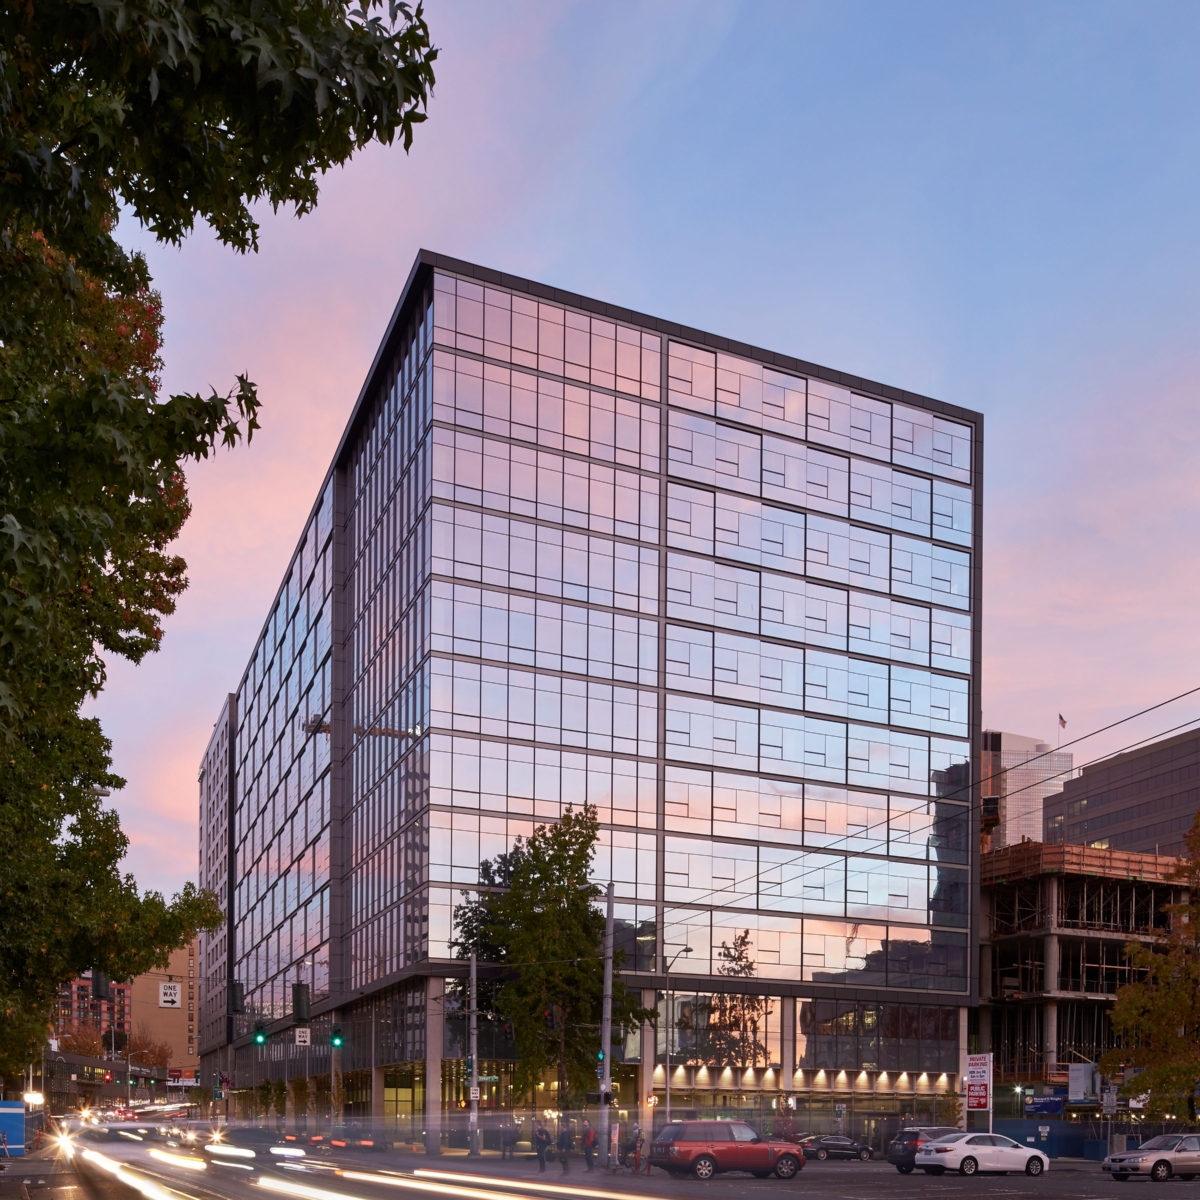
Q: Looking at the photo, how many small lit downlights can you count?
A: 14